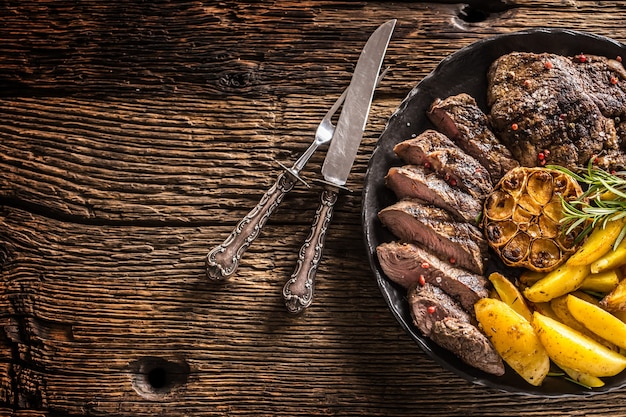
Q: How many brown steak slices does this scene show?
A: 6